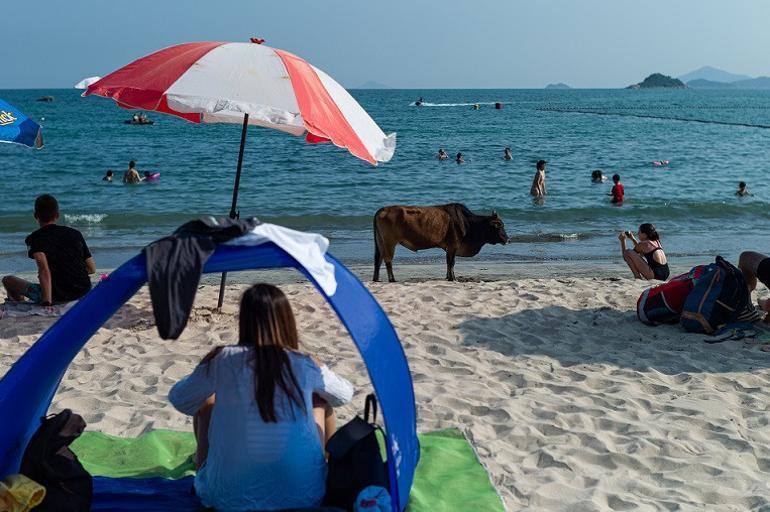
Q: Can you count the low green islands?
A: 1